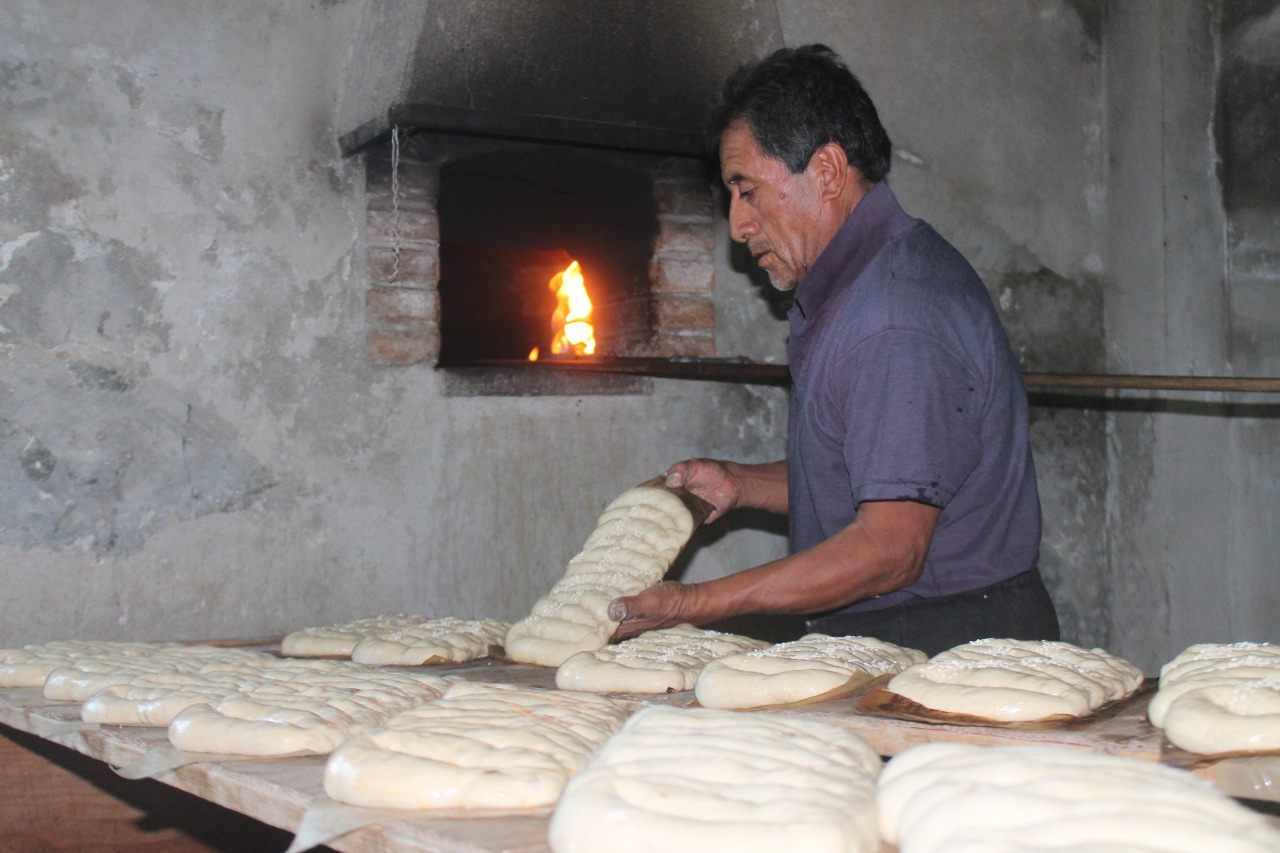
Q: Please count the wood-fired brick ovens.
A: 1